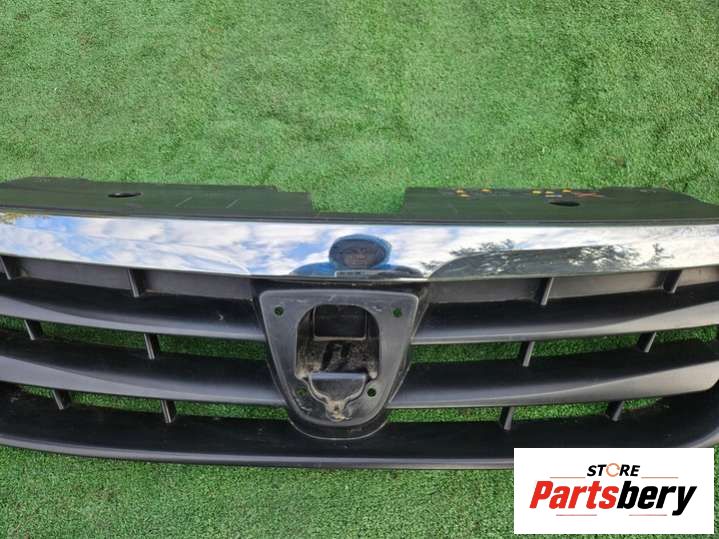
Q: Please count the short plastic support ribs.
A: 12